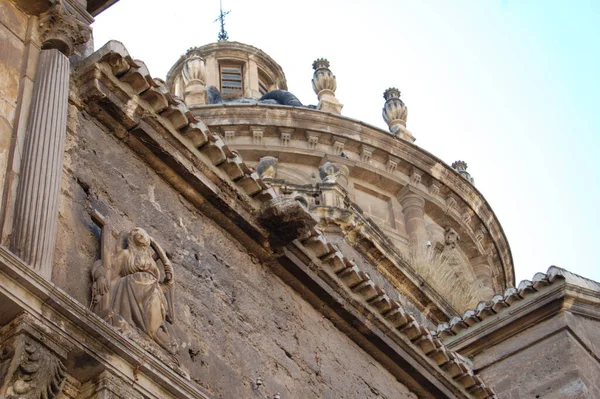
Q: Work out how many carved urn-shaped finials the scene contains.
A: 4